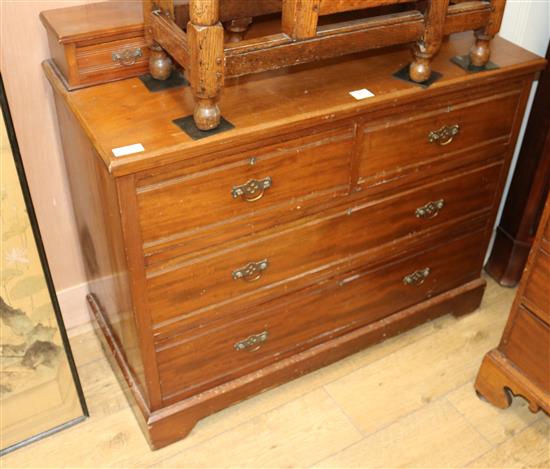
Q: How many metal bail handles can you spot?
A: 7